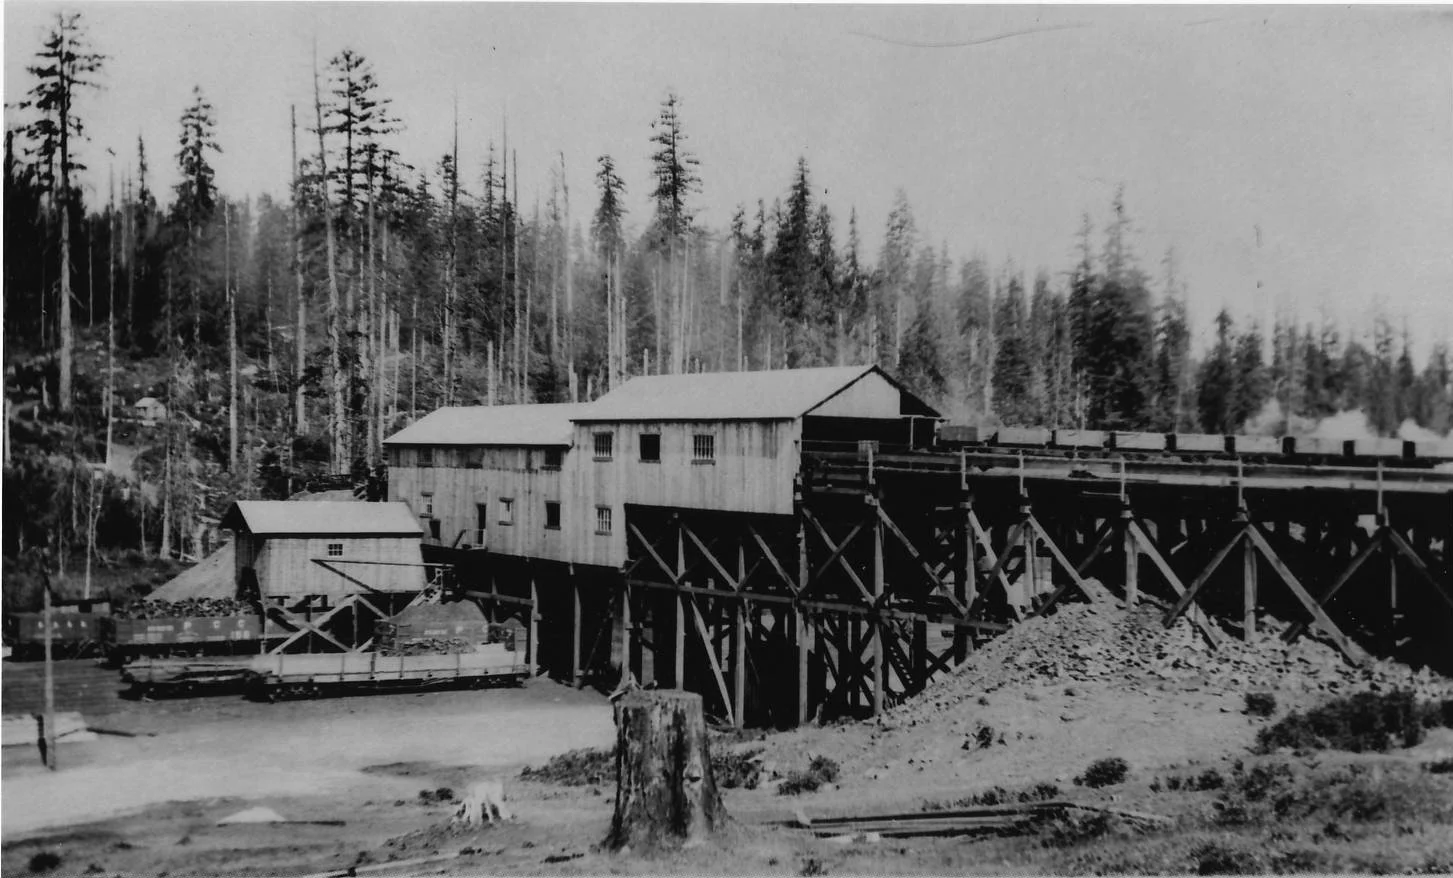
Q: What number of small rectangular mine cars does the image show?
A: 9